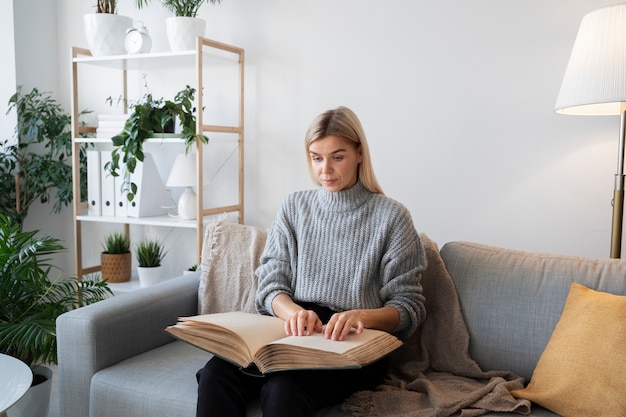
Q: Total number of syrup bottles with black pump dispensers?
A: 0